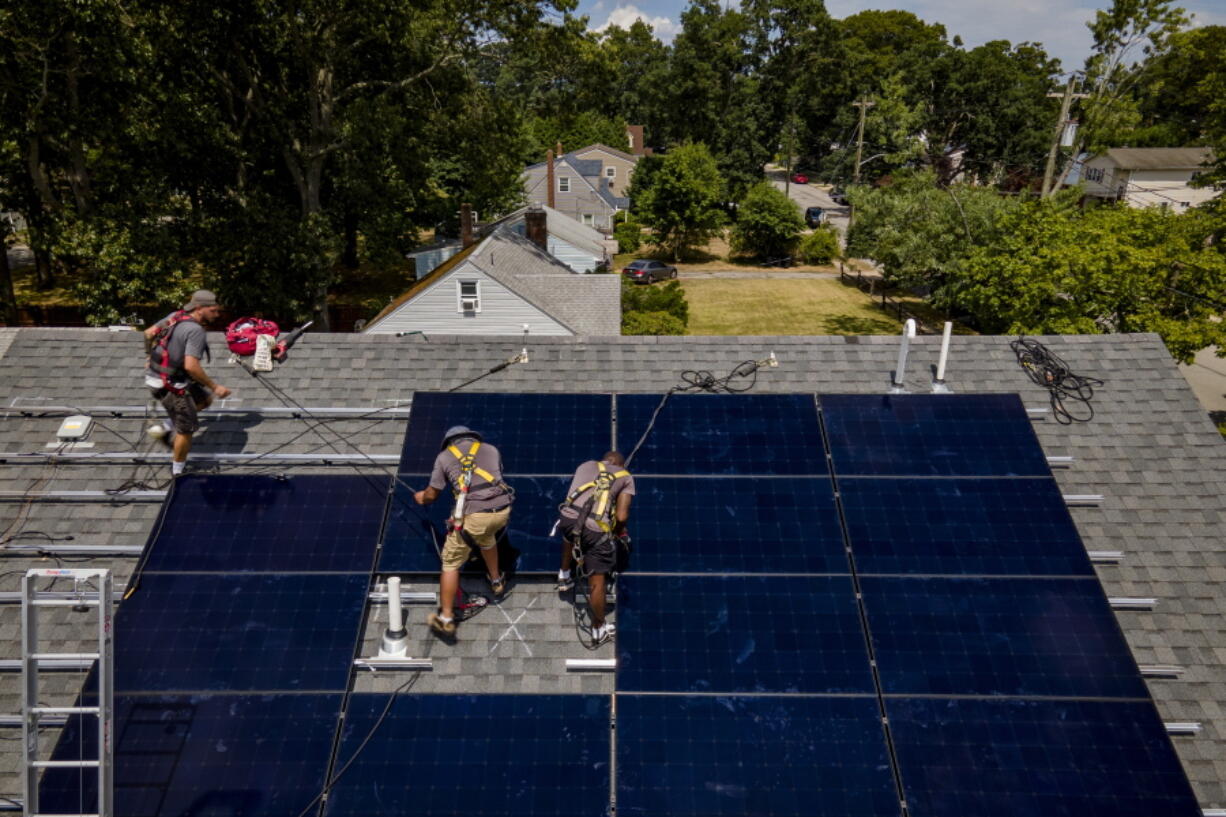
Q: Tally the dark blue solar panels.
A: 14